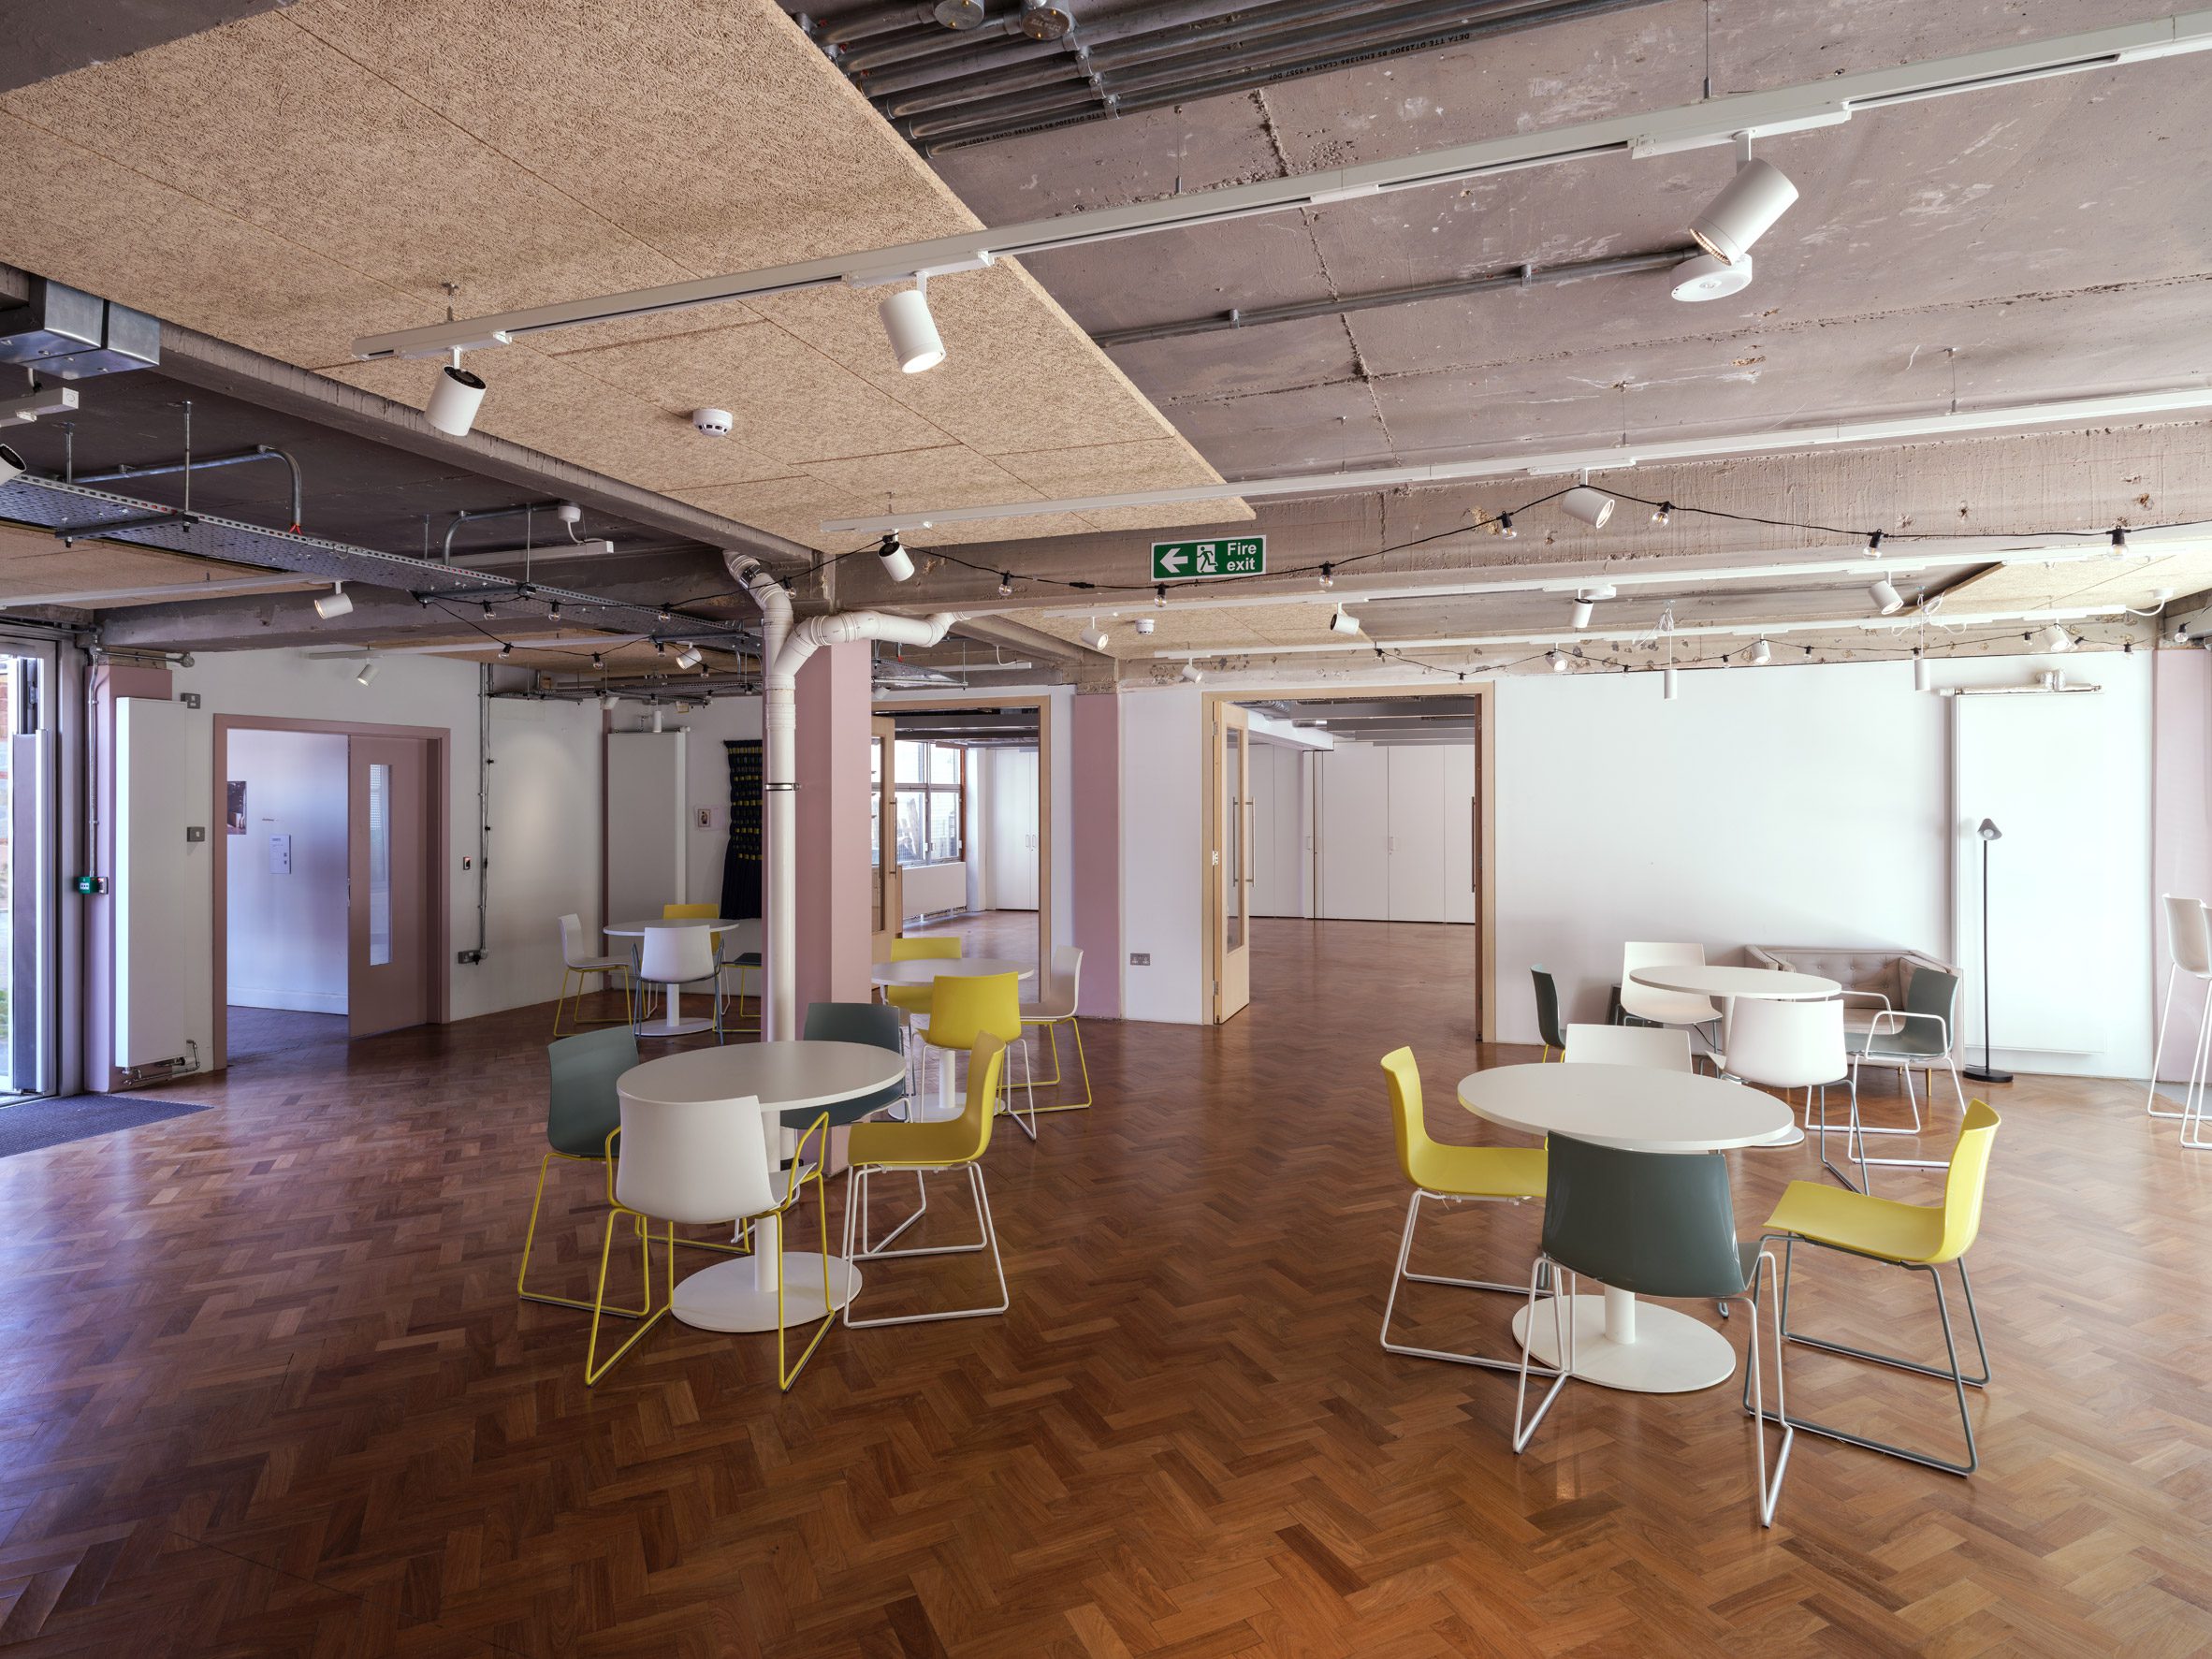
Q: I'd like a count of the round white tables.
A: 5